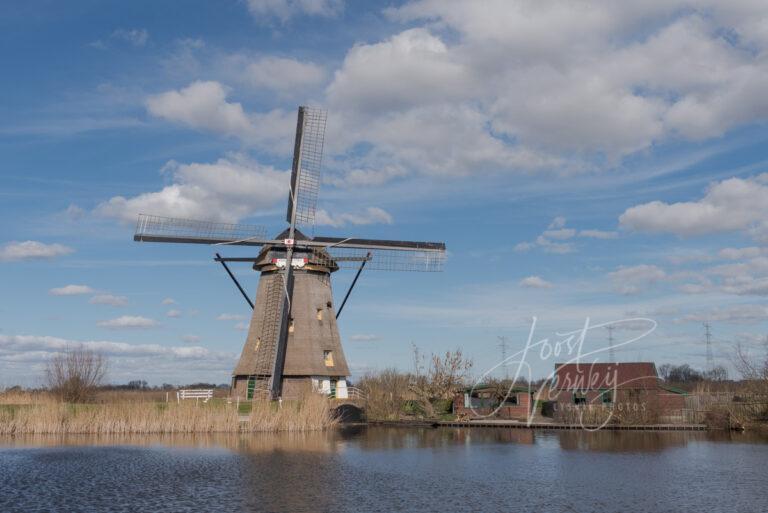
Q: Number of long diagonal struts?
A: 2